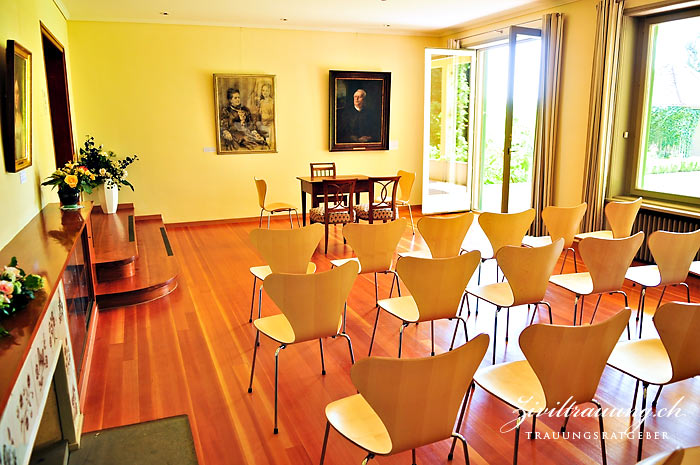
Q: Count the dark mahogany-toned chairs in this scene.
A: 3